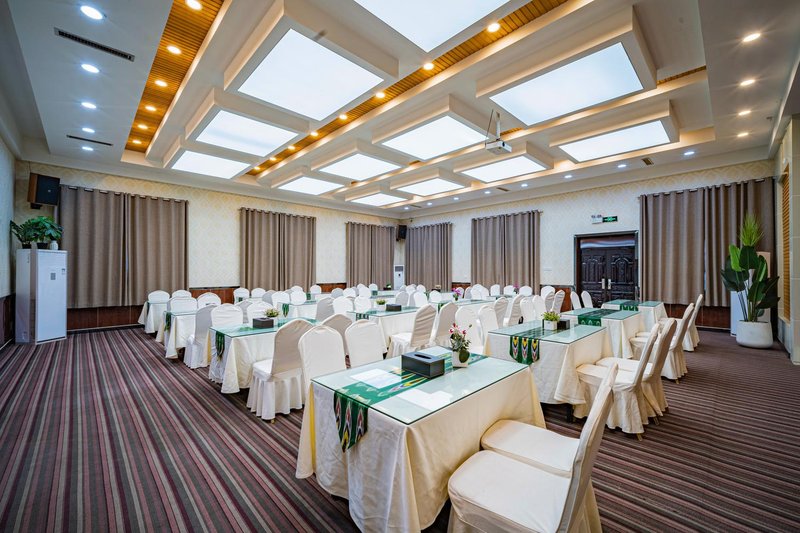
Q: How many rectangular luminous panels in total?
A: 12